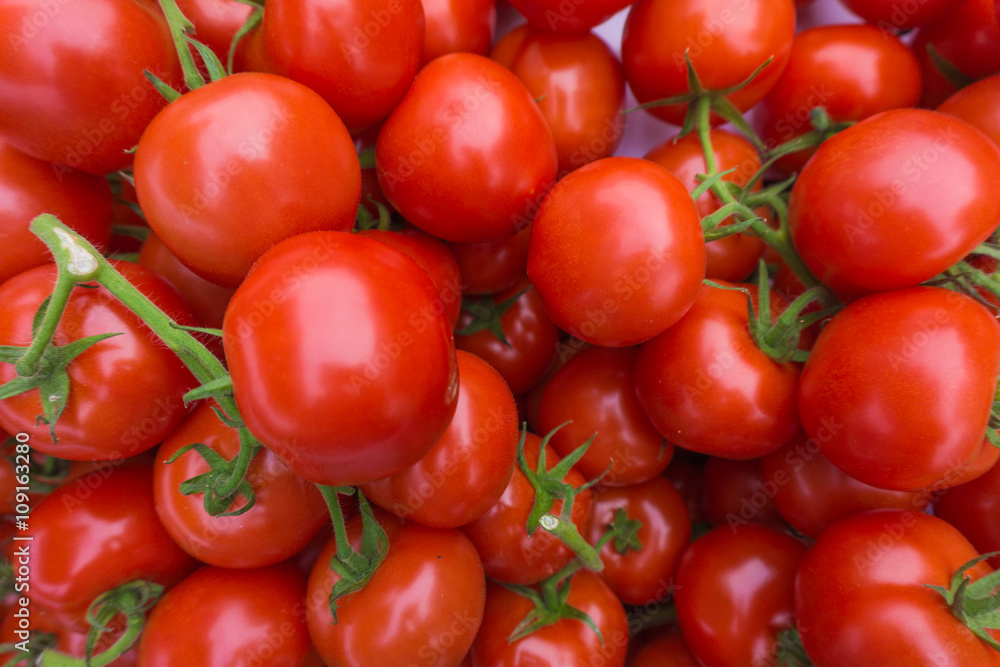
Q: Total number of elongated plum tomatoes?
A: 0